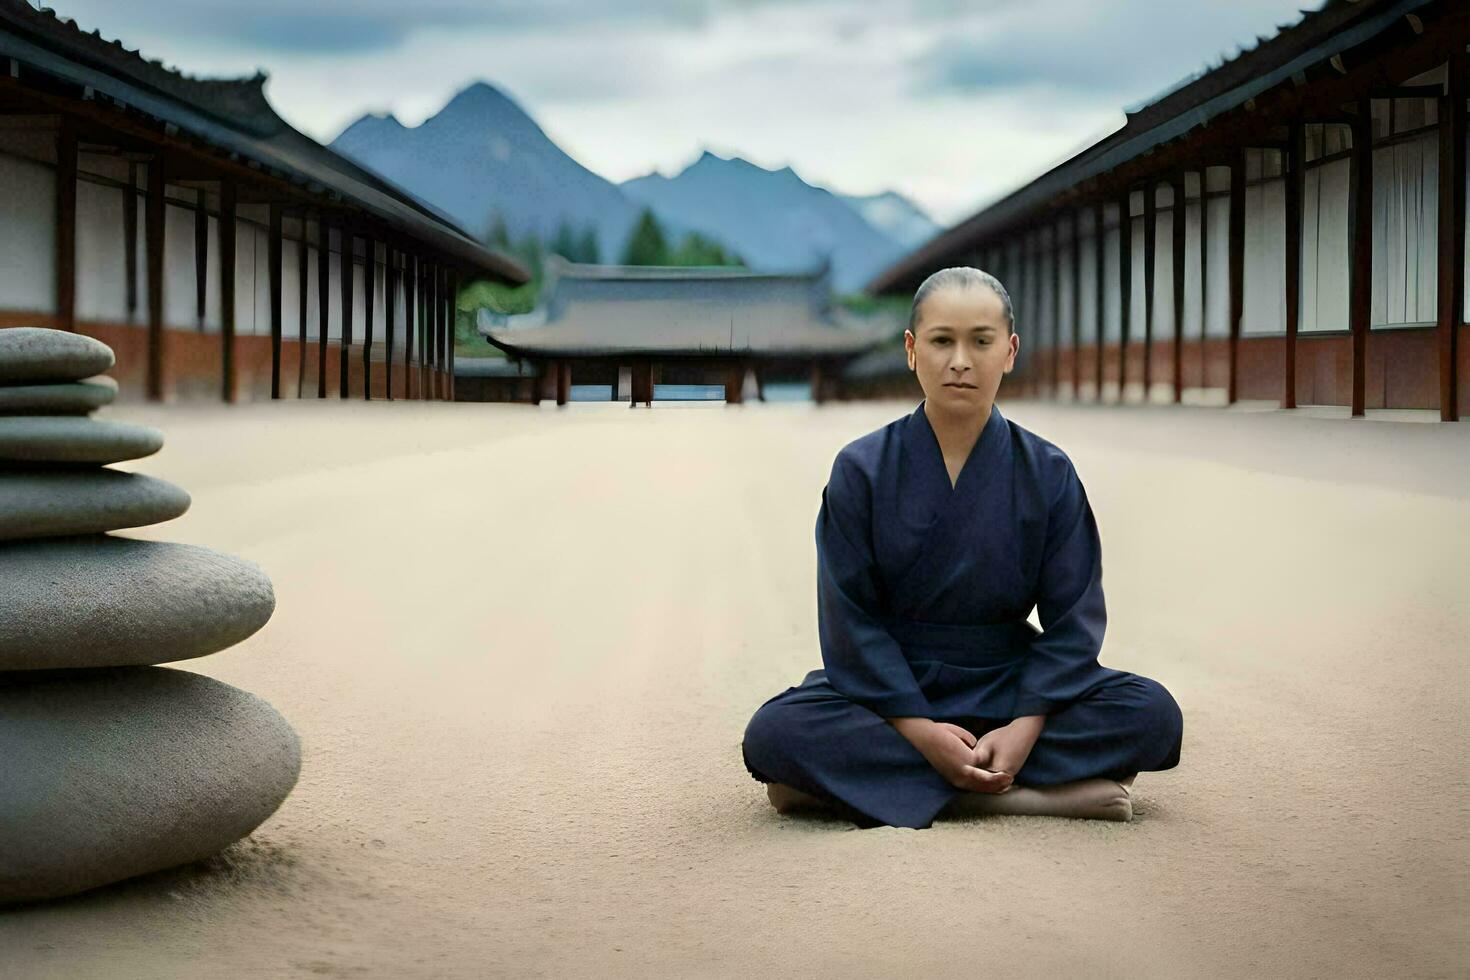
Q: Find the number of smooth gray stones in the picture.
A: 6